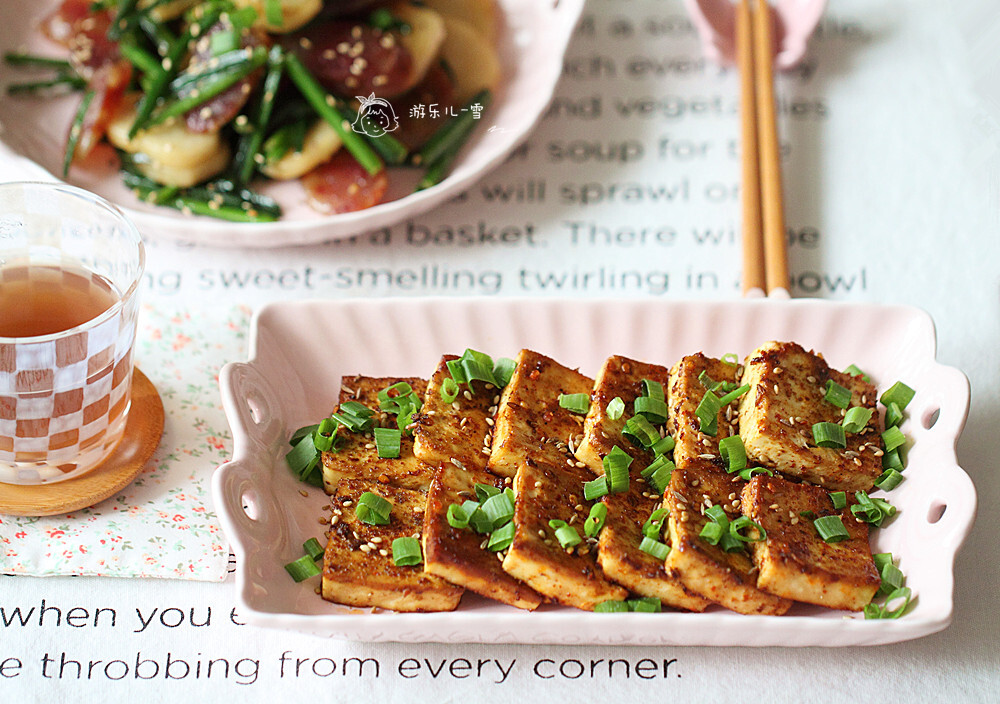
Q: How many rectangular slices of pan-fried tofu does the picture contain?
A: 12